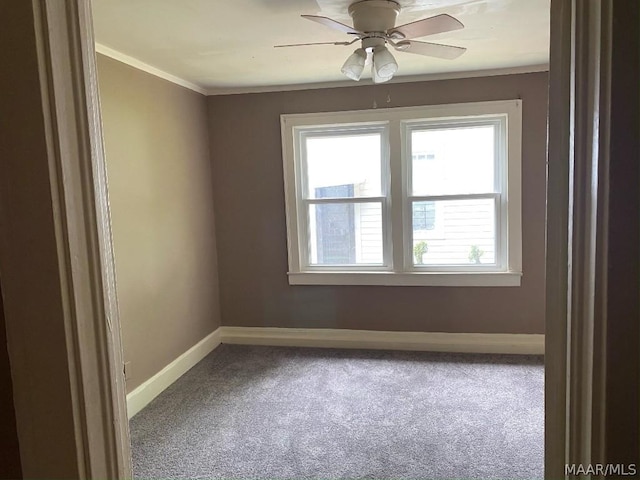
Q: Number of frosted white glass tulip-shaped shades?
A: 3